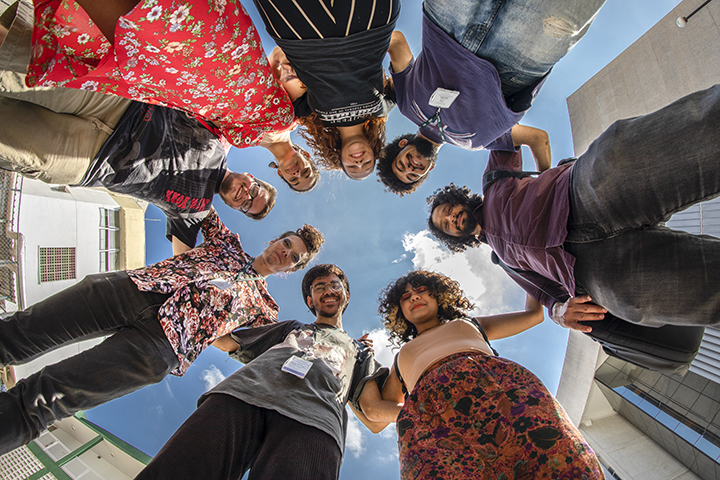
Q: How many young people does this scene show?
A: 8